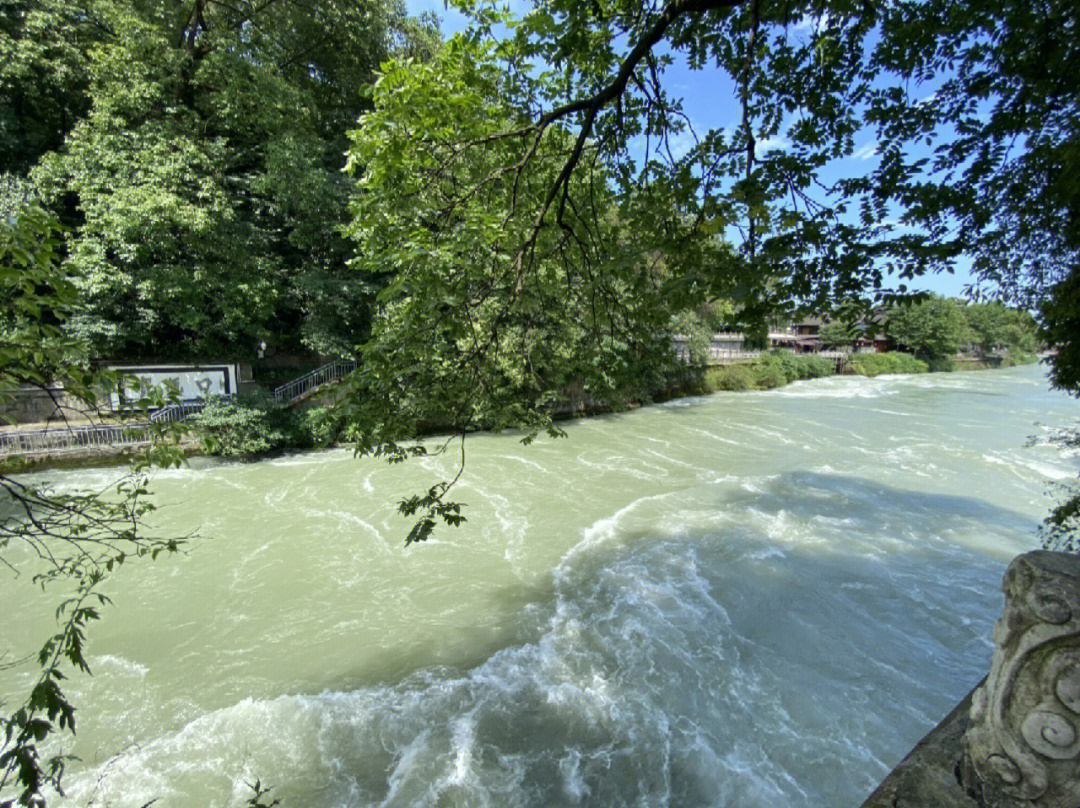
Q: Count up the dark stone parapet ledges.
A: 1